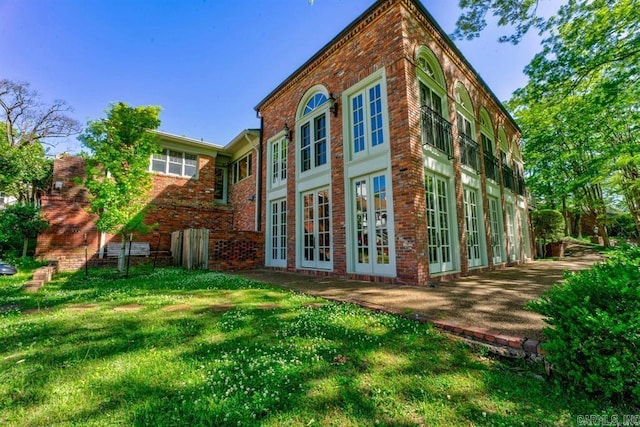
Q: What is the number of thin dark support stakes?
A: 3